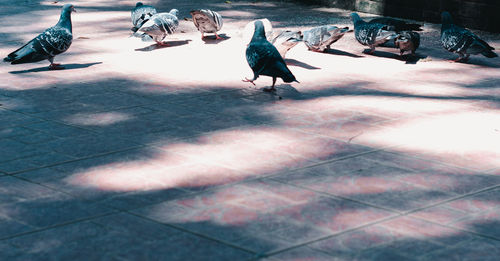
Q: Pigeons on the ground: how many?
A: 11